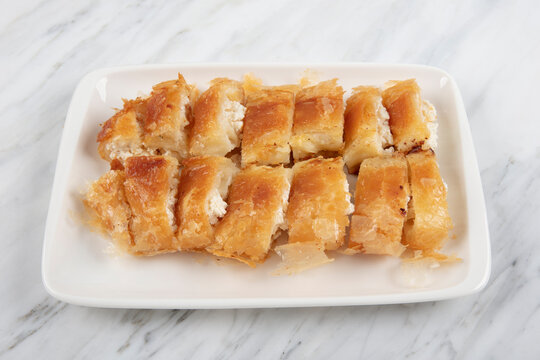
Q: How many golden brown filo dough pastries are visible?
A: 14